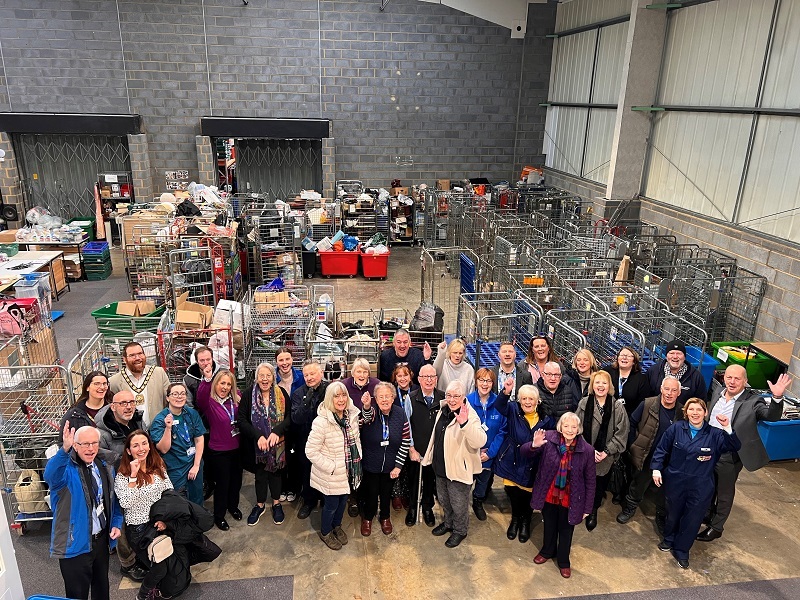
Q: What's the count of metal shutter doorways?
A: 2